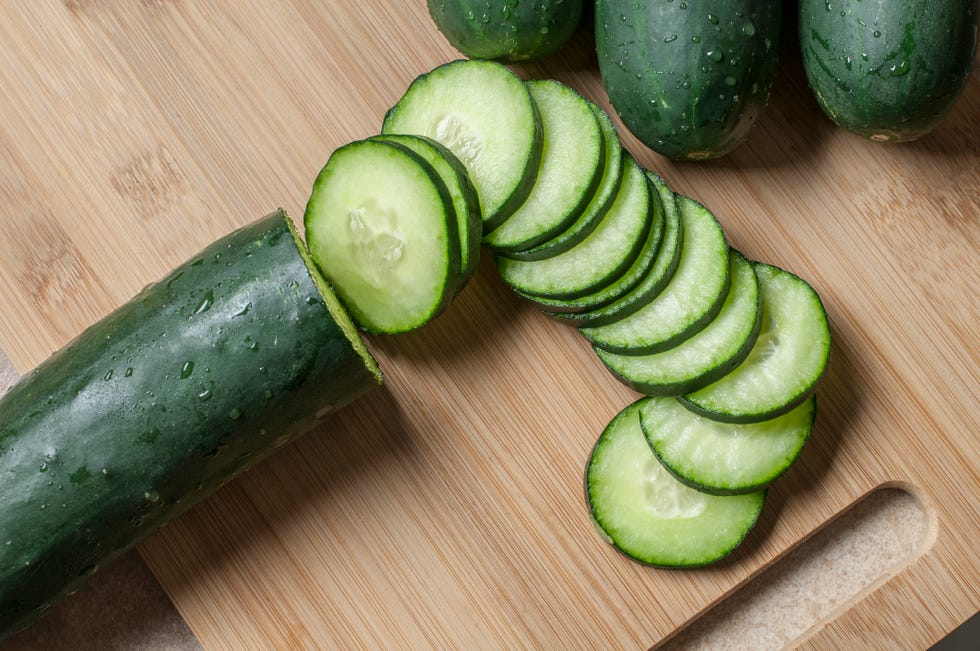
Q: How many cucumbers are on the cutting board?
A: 4